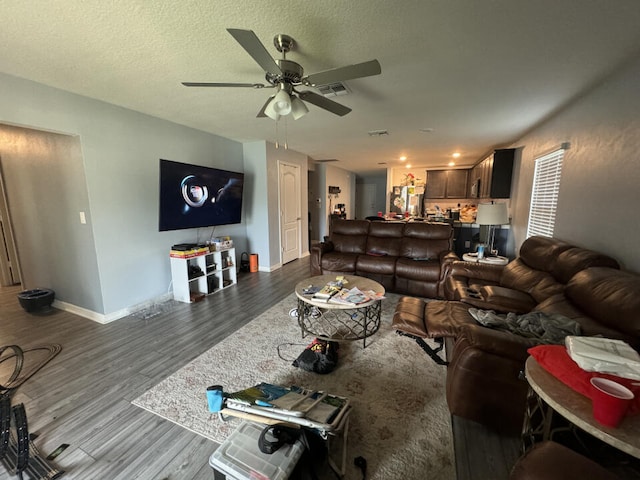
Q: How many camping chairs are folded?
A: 1